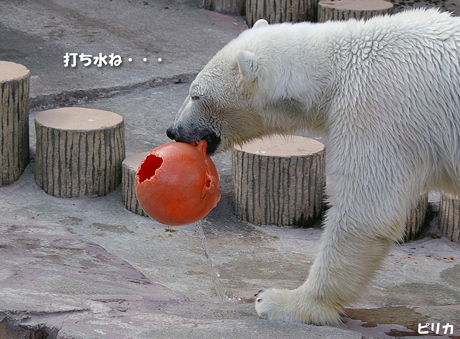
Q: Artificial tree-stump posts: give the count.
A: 9